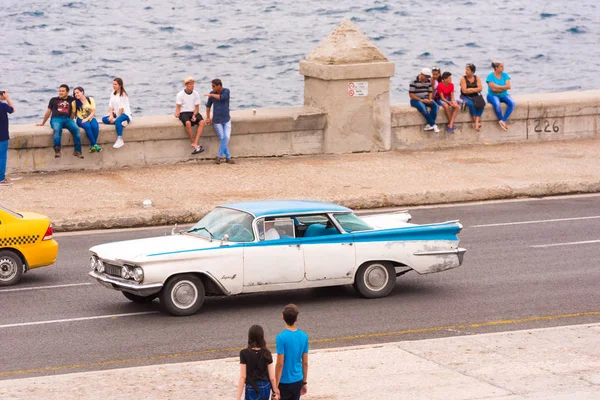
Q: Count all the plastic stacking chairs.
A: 0